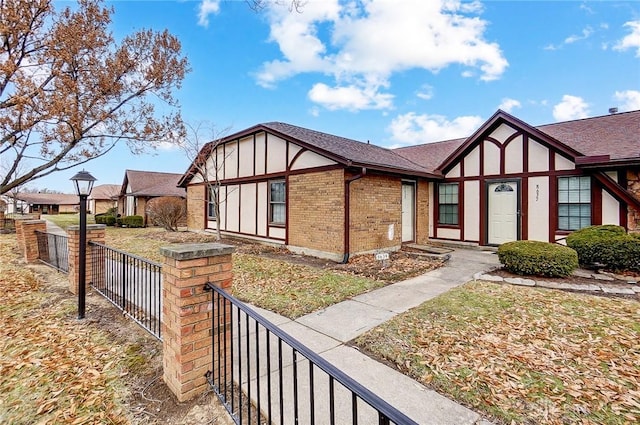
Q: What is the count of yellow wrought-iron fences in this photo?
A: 0